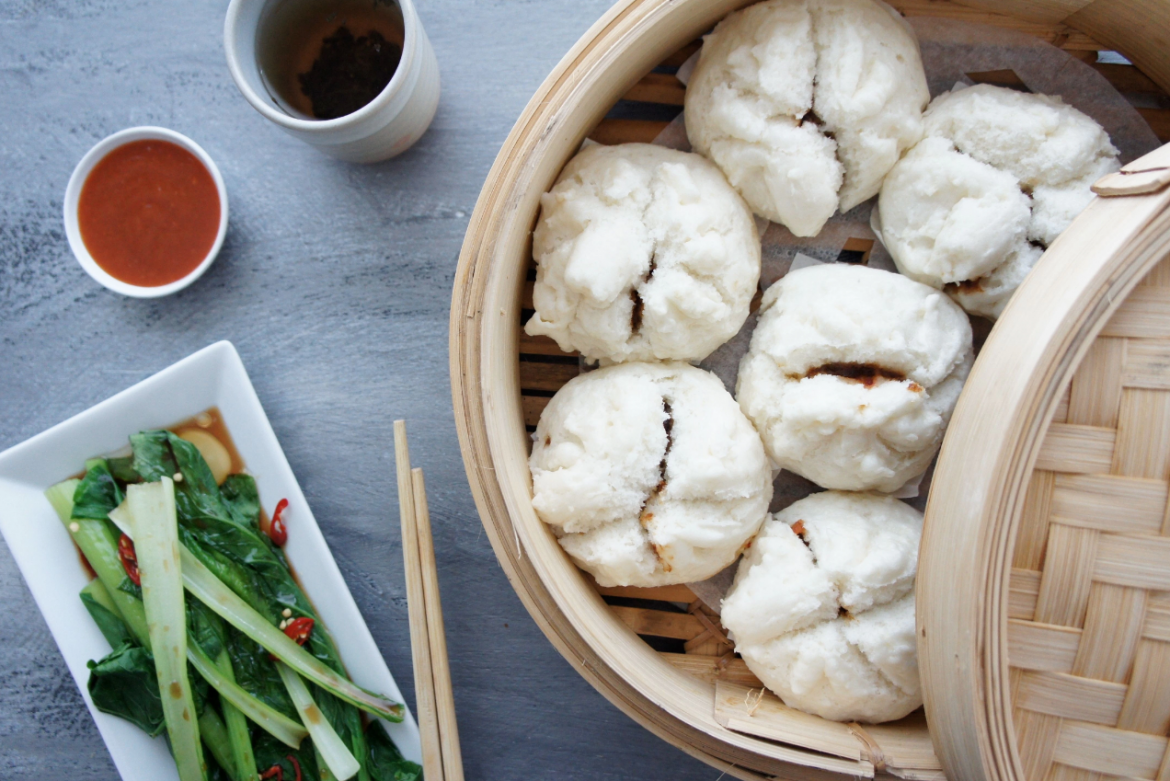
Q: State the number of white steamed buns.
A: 6